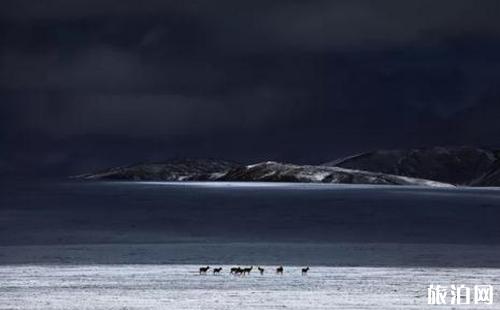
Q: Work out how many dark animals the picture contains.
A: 8